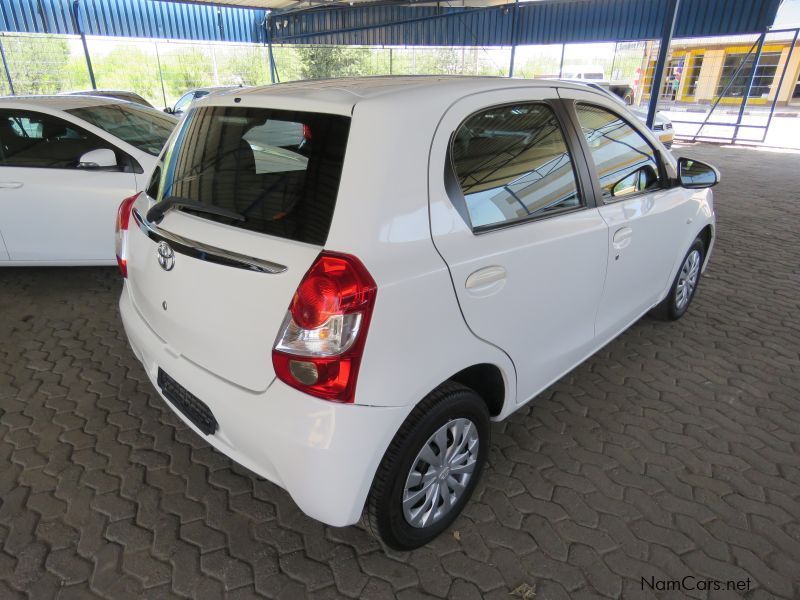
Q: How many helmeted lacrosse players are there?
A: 0